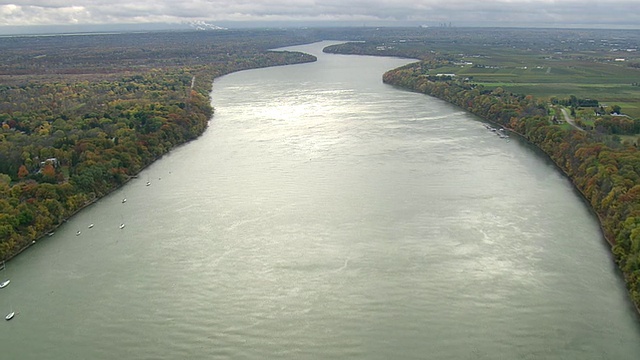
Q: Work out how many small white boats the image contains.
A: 7